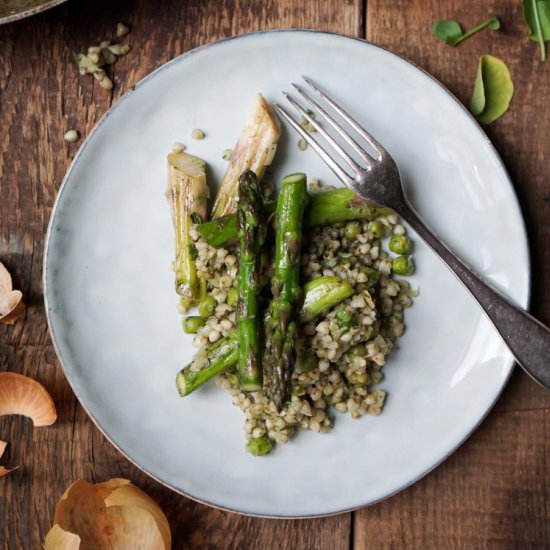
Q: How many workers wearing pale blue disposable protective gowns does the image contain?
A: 0